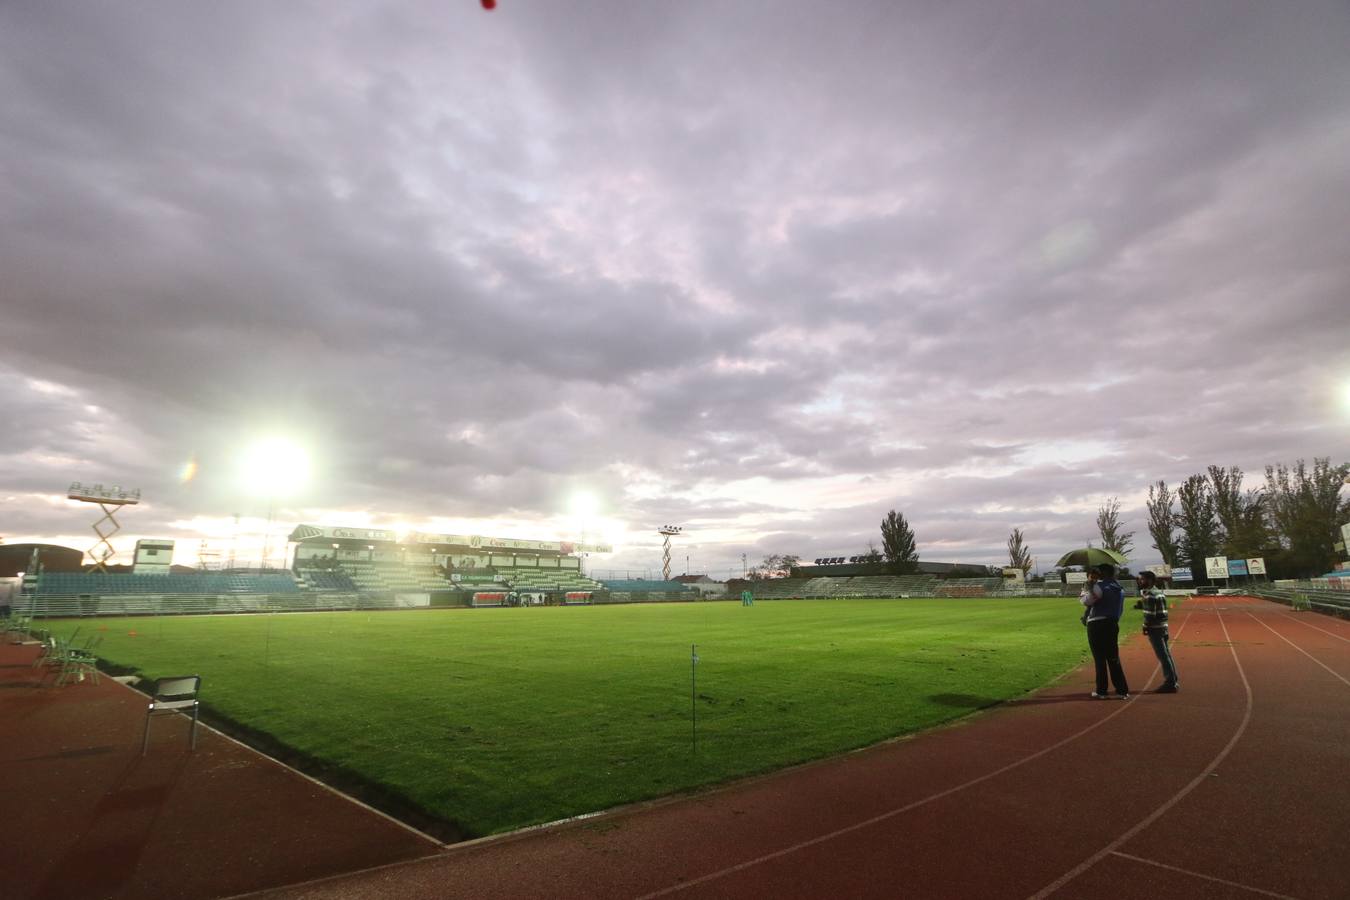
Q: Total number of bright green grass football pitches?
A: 1